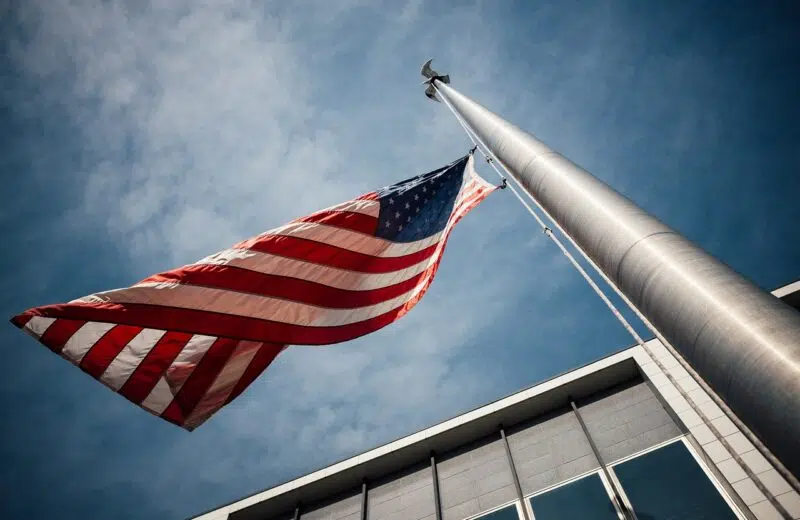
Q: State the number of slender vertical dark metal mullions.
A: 5